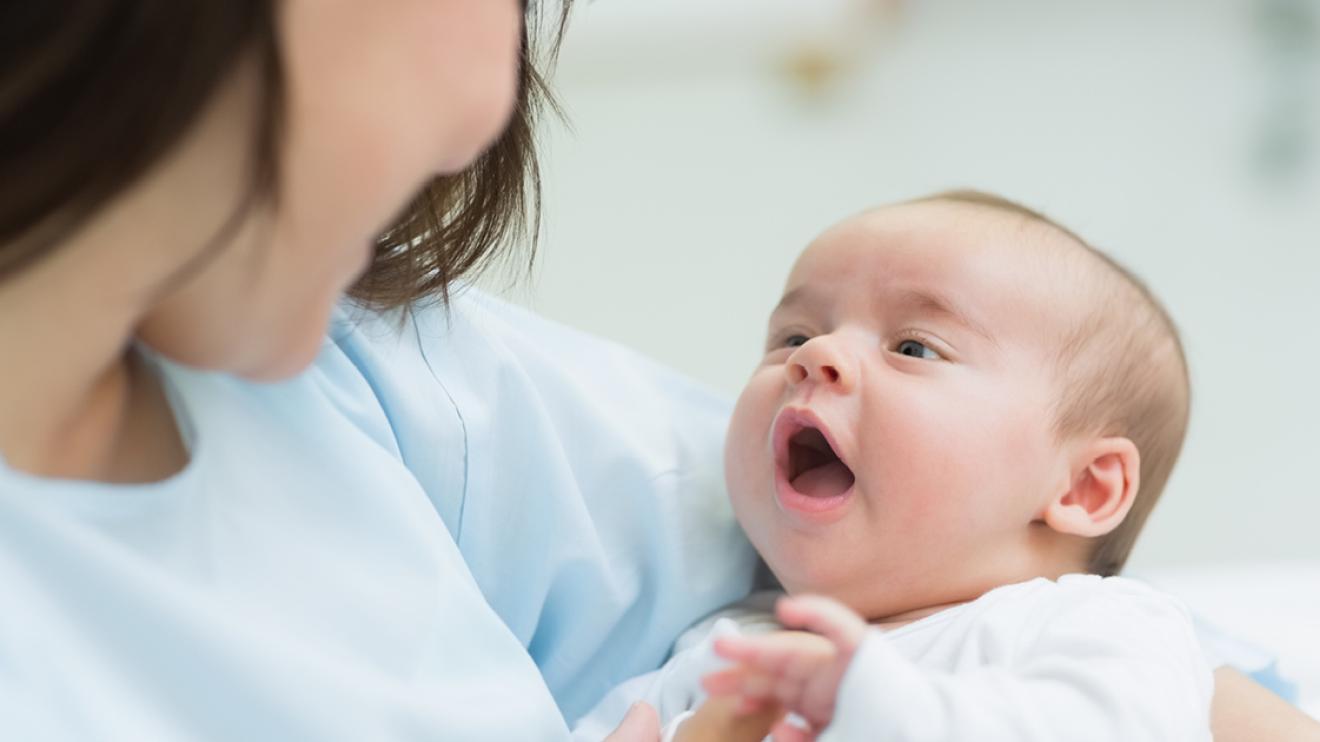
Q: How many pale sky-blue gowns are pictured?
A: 1